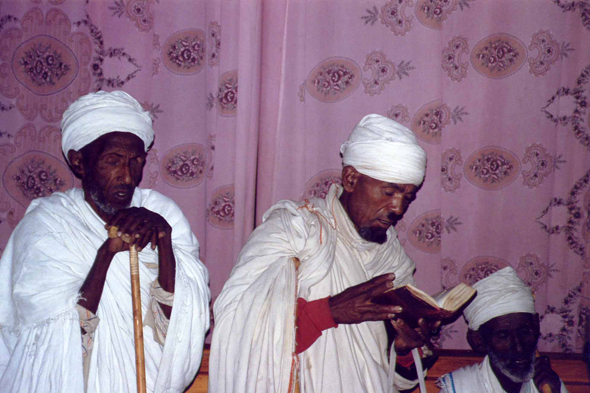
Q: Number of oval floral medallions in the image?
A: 14